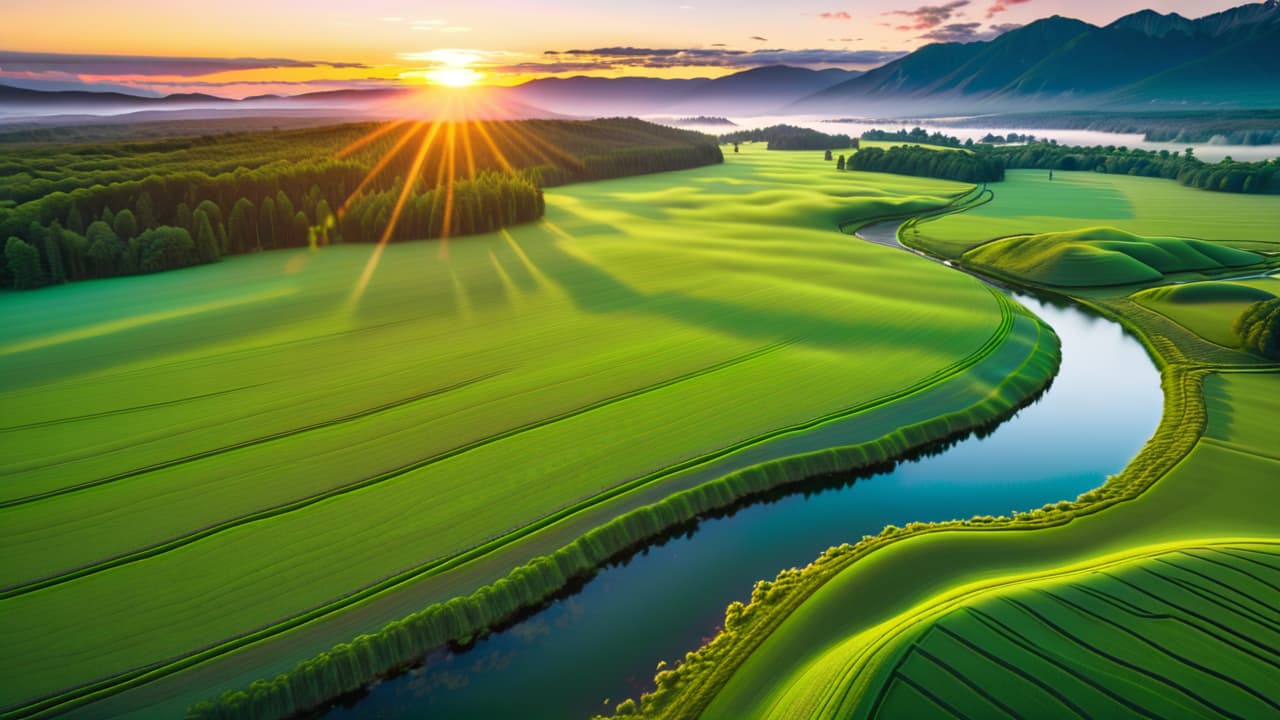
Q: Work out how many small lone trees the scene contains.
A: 4